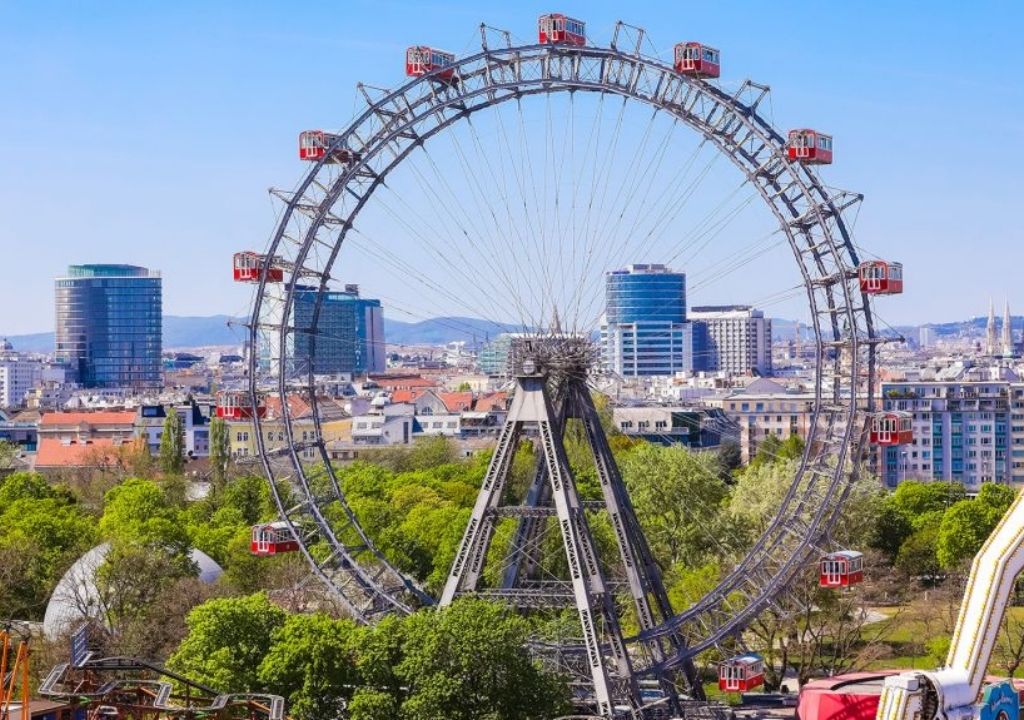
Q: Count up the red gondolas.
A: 12